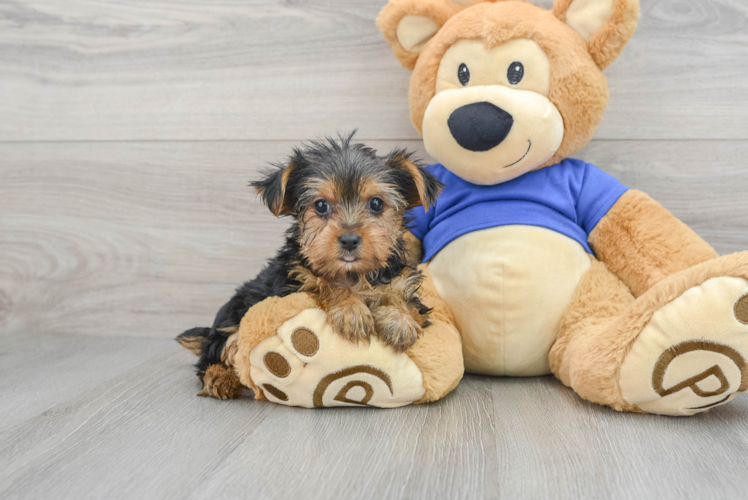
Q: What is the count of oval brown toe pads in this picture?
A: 4